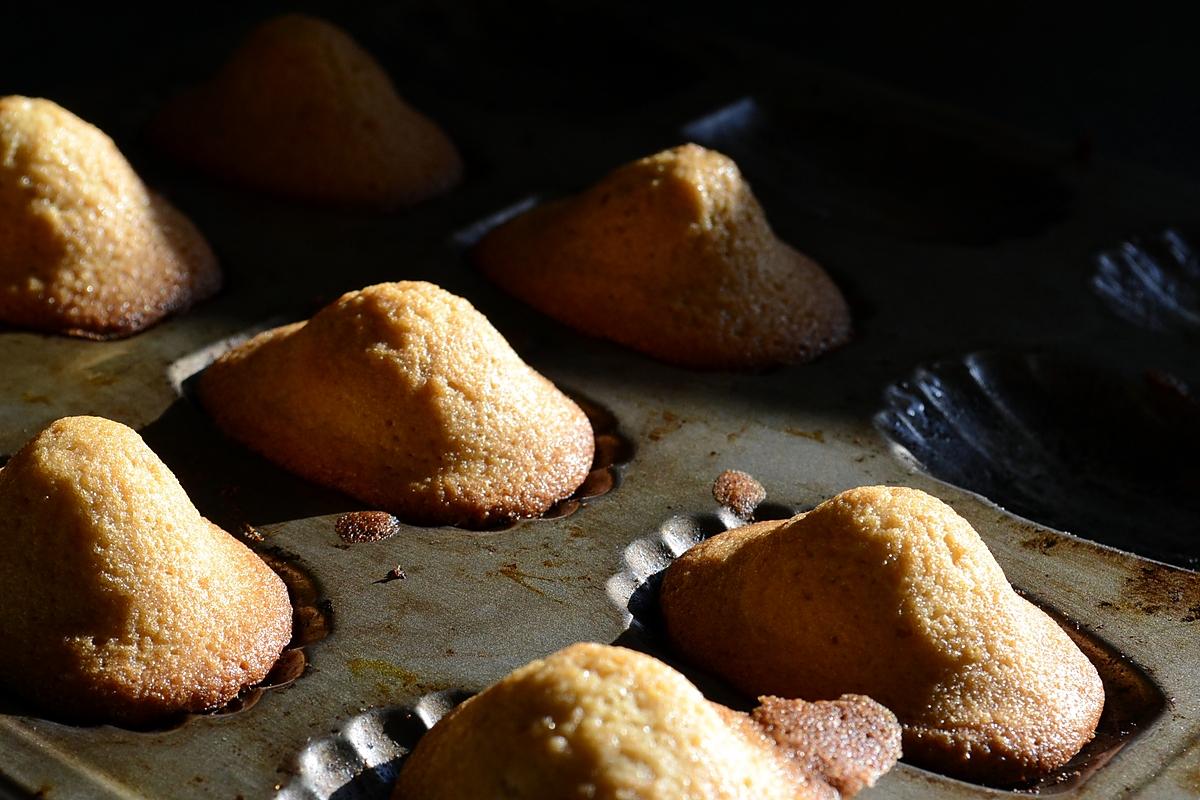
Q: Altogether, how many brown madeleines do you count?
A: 7